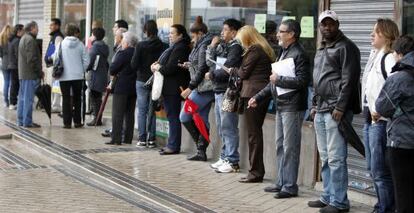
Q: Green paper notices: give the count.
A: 3